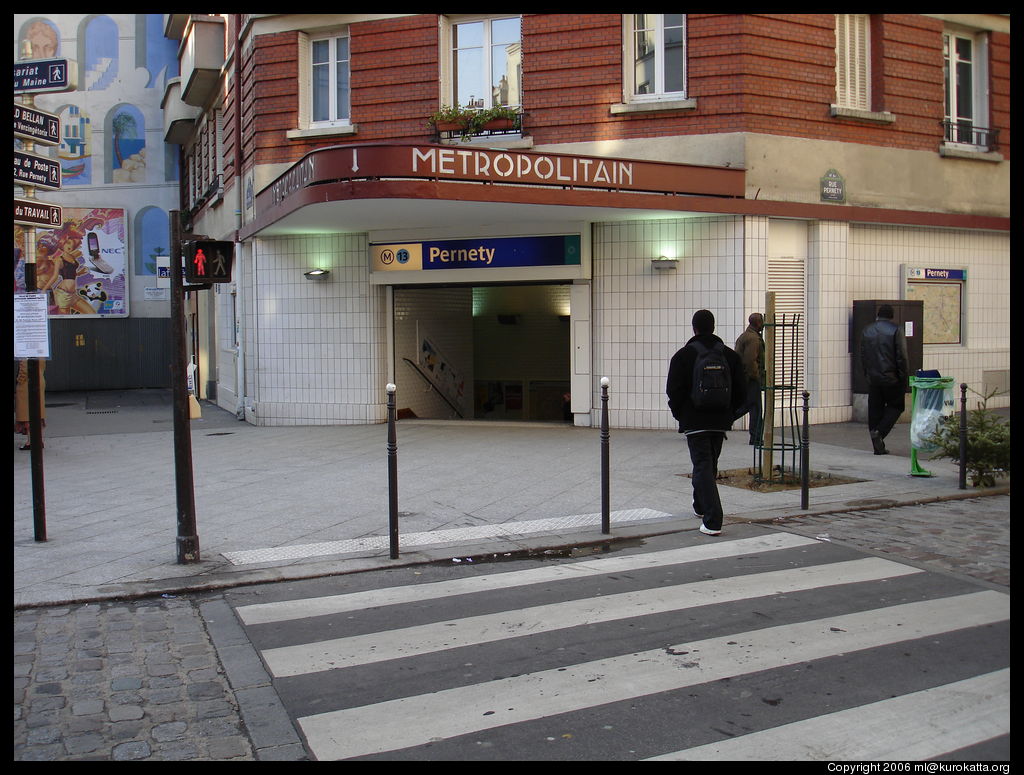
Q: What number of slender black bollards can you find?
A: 4